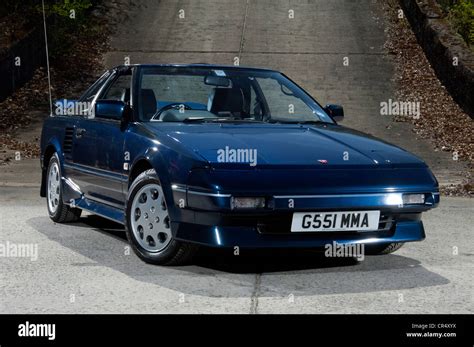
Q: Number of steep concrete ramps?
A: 1